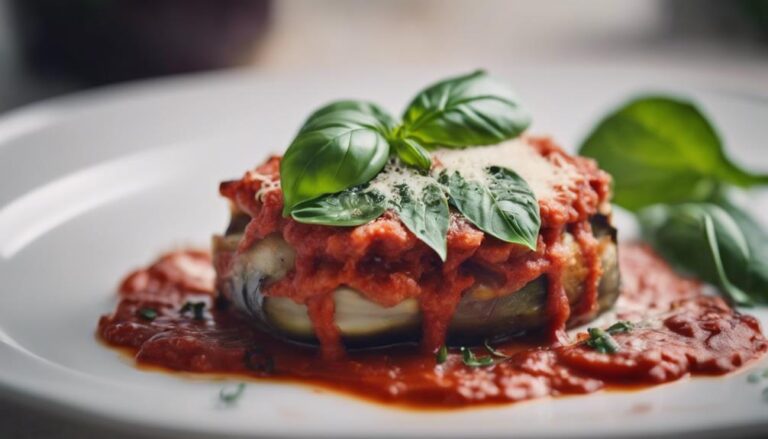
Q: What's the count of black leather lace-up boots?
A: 0